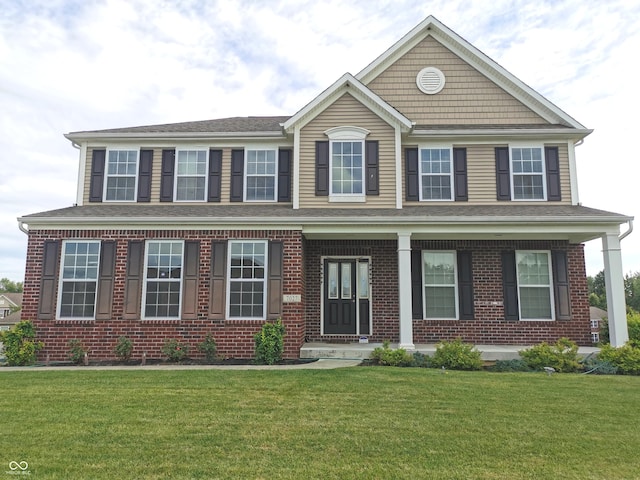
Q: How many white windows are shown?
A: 11